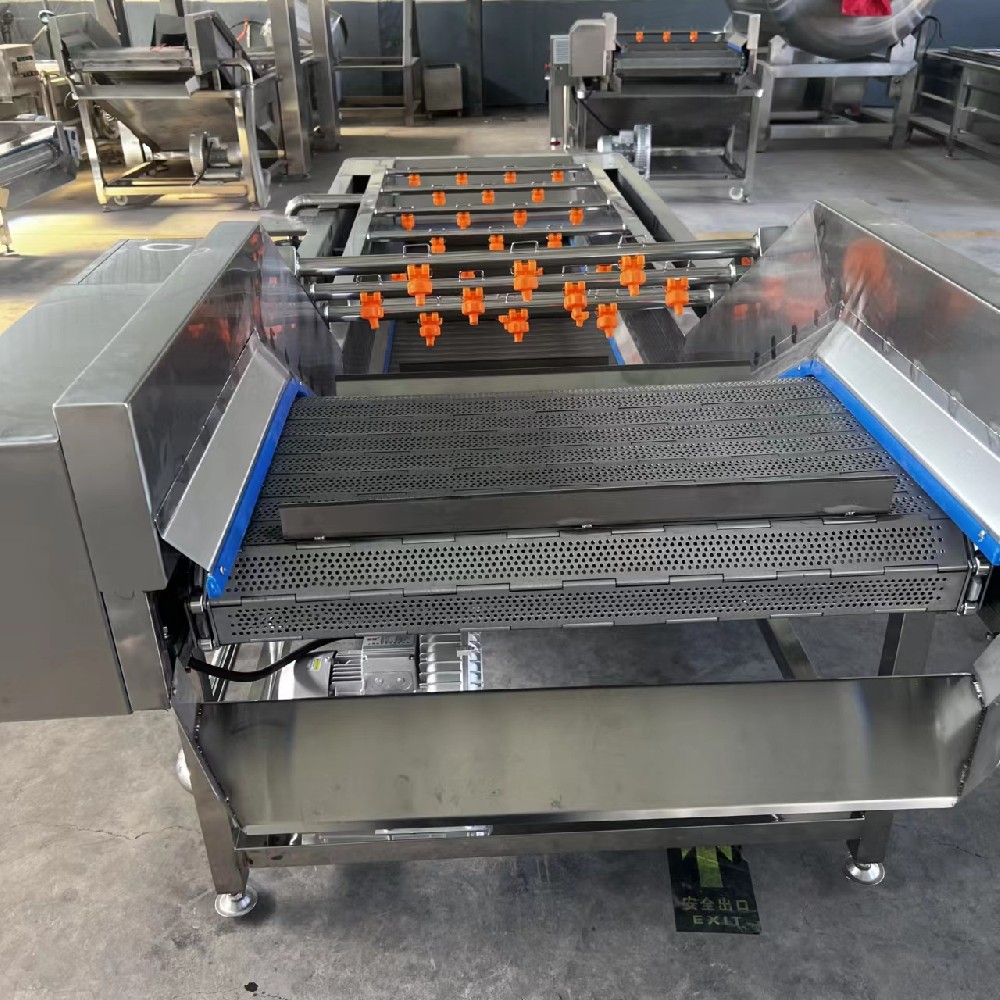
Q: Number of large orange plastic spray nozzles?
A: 10